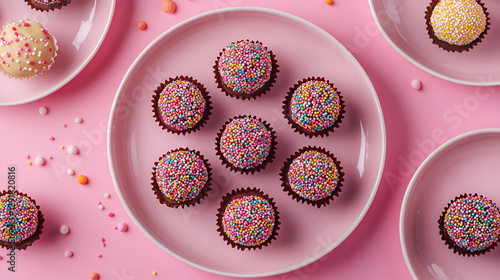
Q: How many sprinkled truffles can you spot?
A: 12